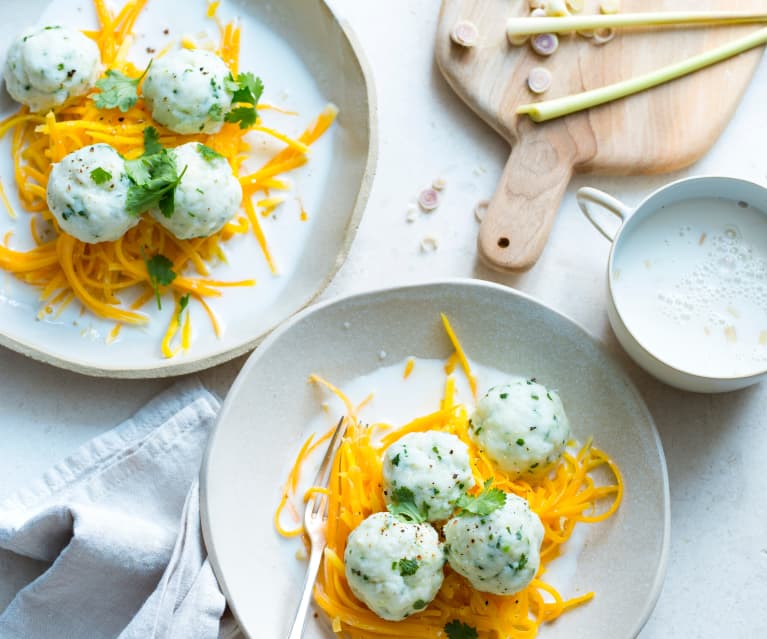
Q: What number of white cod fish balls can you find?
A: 8